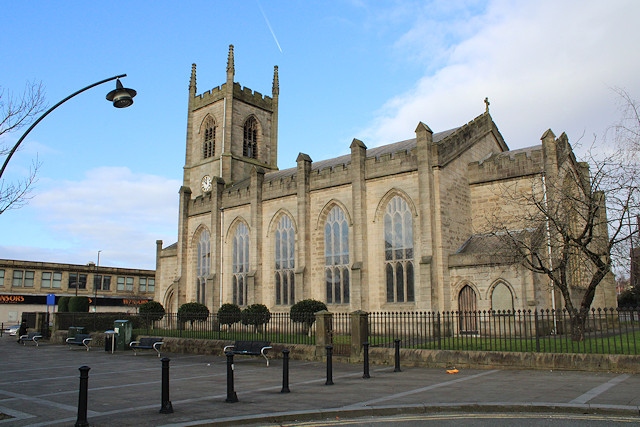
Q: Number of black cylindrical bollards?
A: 7